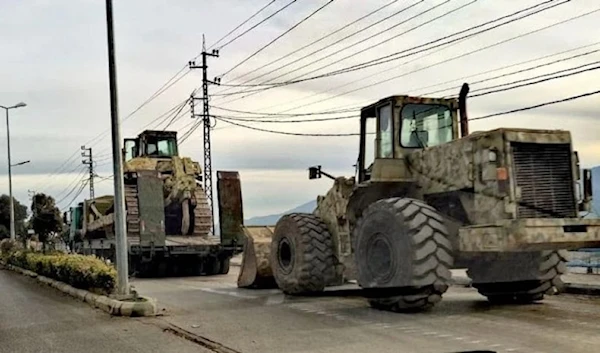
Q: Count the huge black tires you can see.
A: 3